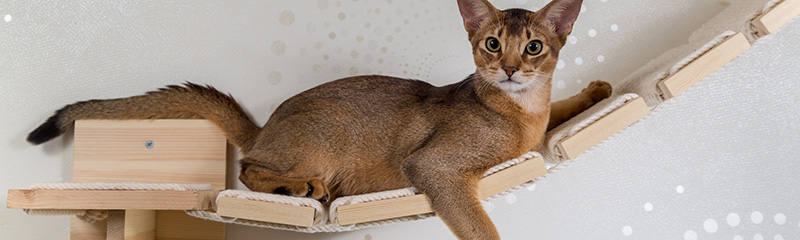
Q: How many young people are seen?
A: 0